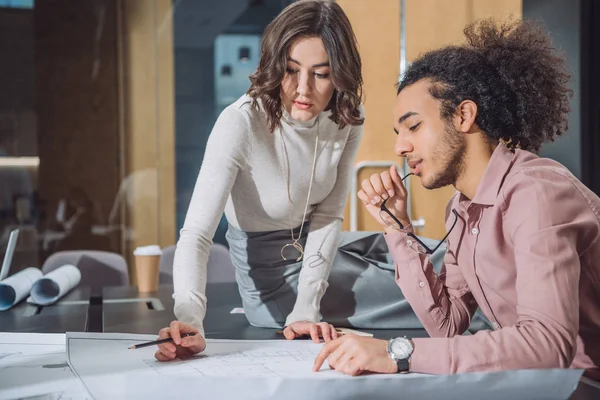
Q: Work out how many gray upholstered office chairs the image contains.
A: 2